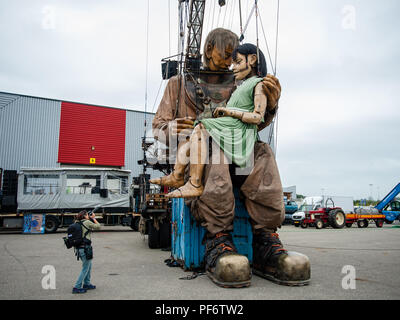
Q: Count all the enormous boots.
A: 2